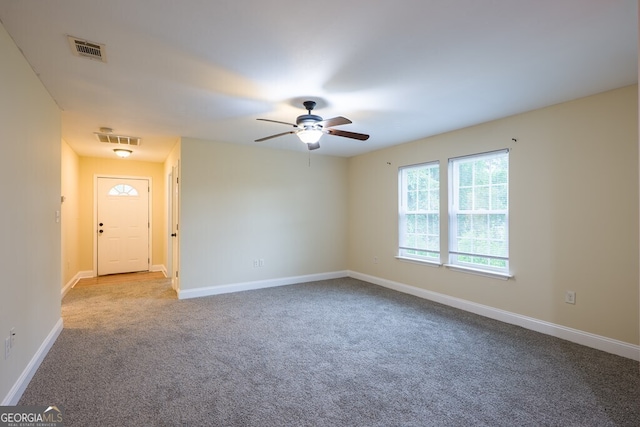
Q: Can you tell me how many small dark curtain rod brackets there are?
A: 2